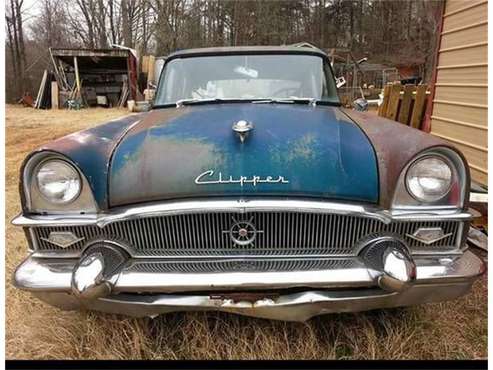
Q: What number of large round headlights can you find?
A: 2